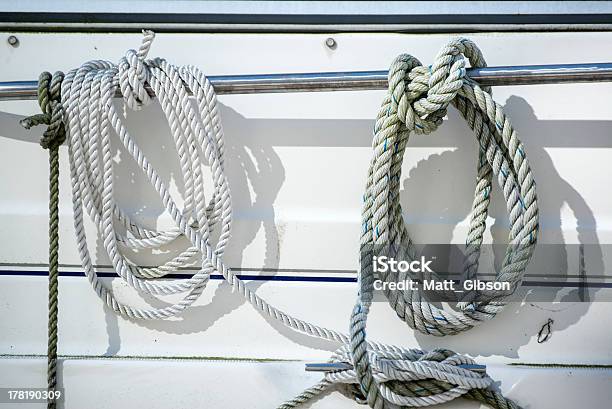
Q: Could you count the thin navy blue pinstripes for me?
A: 1